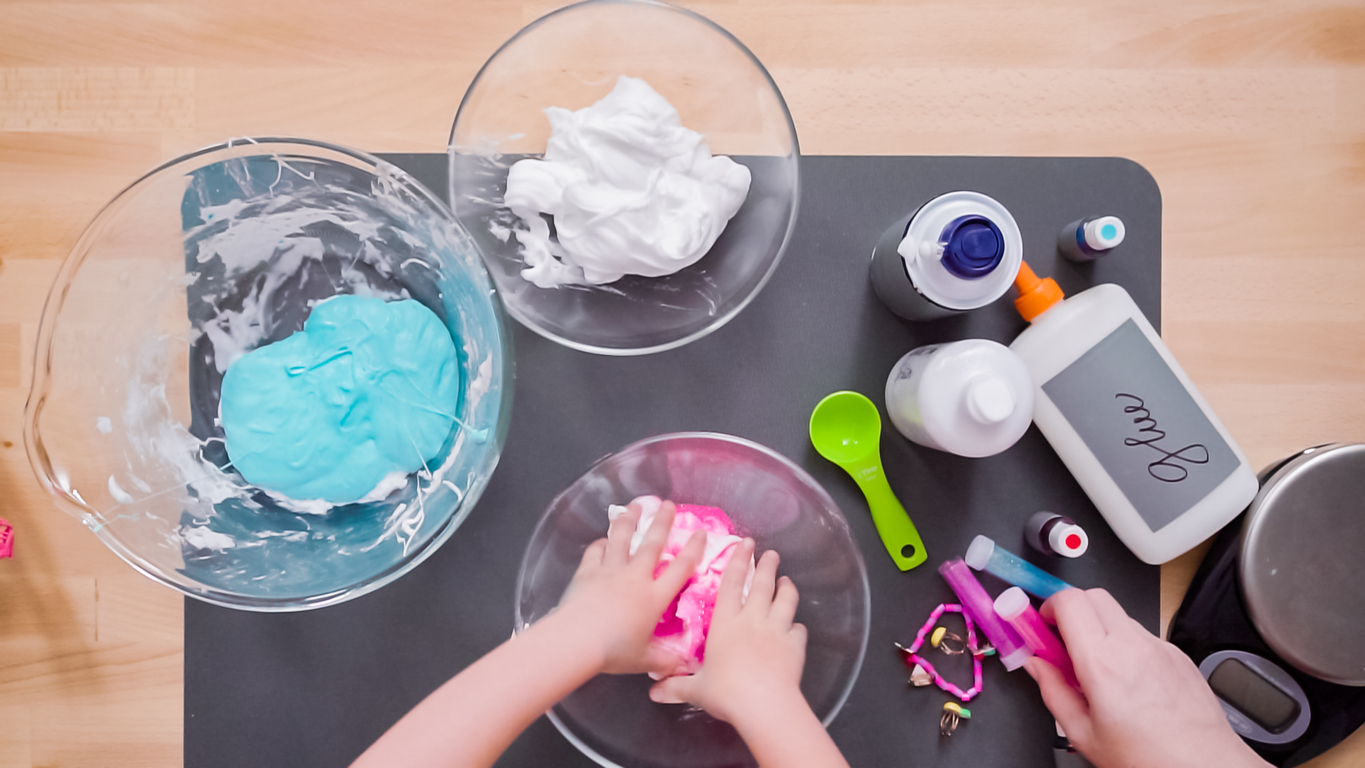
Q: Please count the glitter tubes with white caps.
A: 3